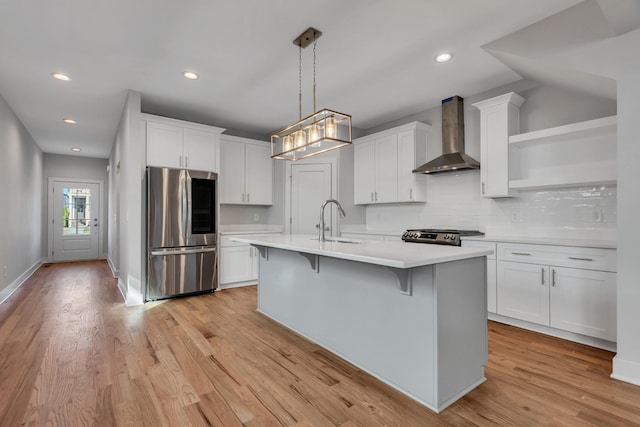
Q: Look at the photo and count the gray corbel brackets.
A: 3